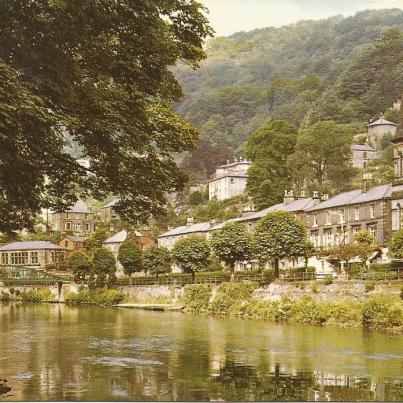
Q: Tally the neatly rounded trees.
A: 7